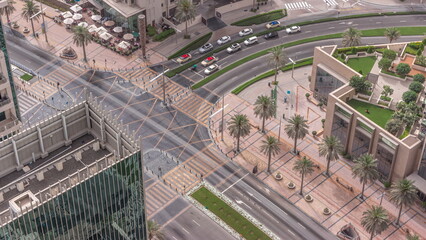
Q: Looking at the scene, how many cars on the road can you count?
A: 11